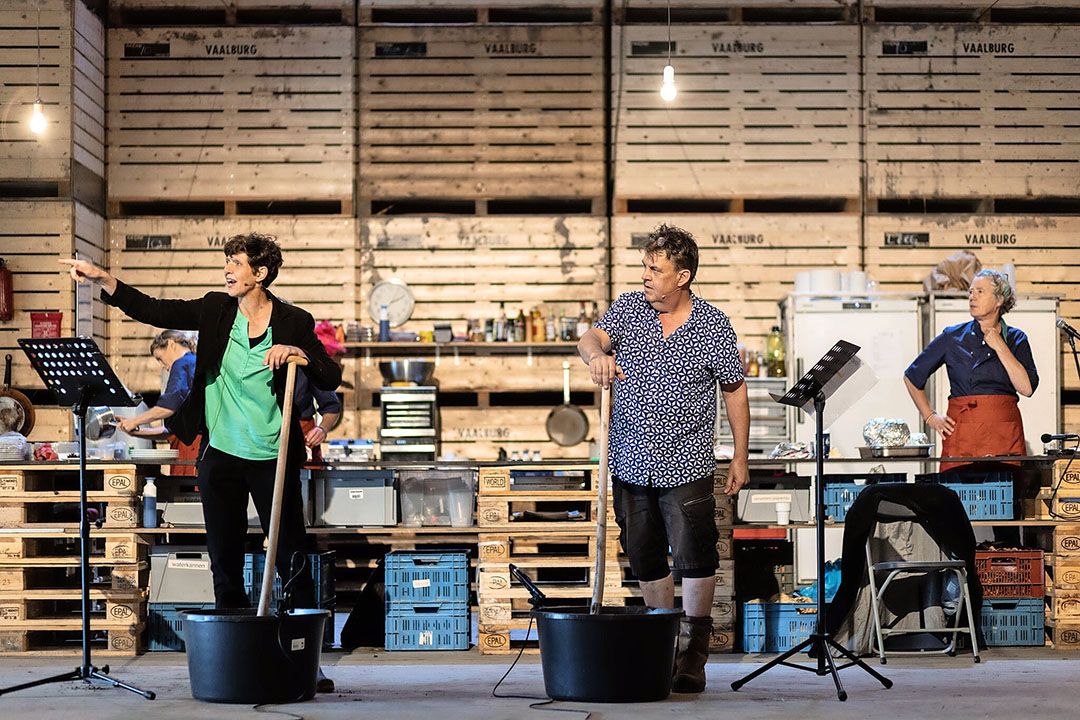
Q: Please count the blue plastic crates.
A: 8